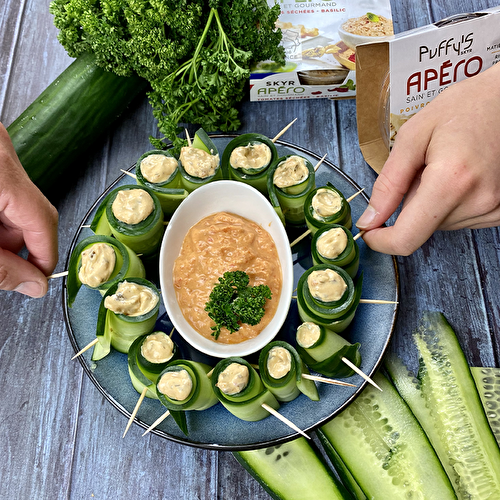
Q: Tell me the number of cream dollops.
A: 15